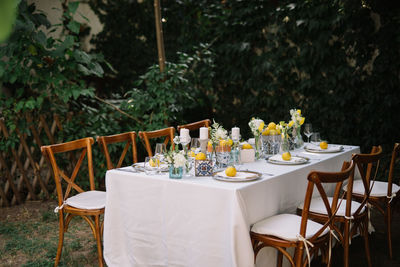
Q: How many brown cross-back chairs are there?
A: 7